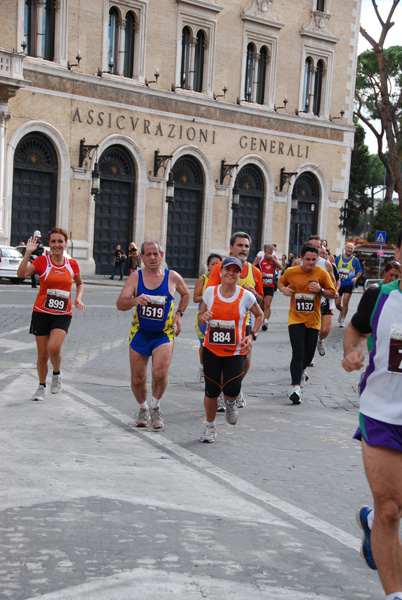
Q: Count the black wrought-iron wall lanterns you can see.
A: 4